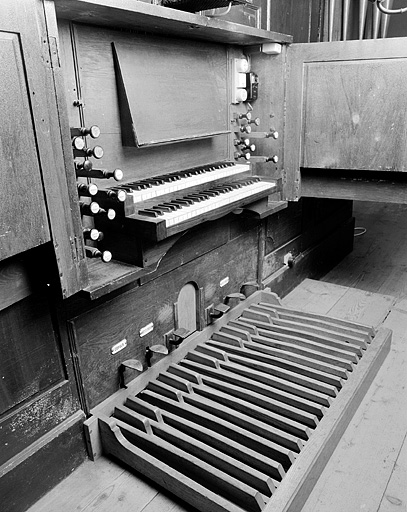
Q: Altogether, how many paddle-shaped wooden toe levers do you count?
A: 6